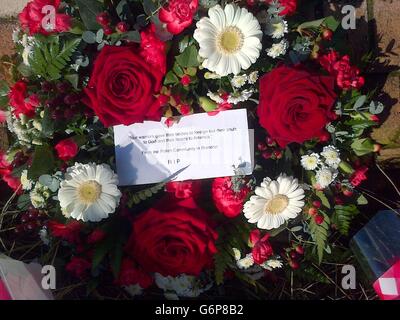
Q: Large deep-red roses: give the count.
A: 3